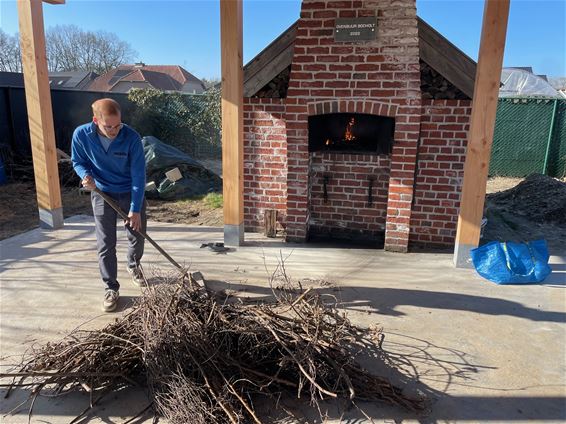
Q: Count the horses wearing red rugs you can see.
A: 0